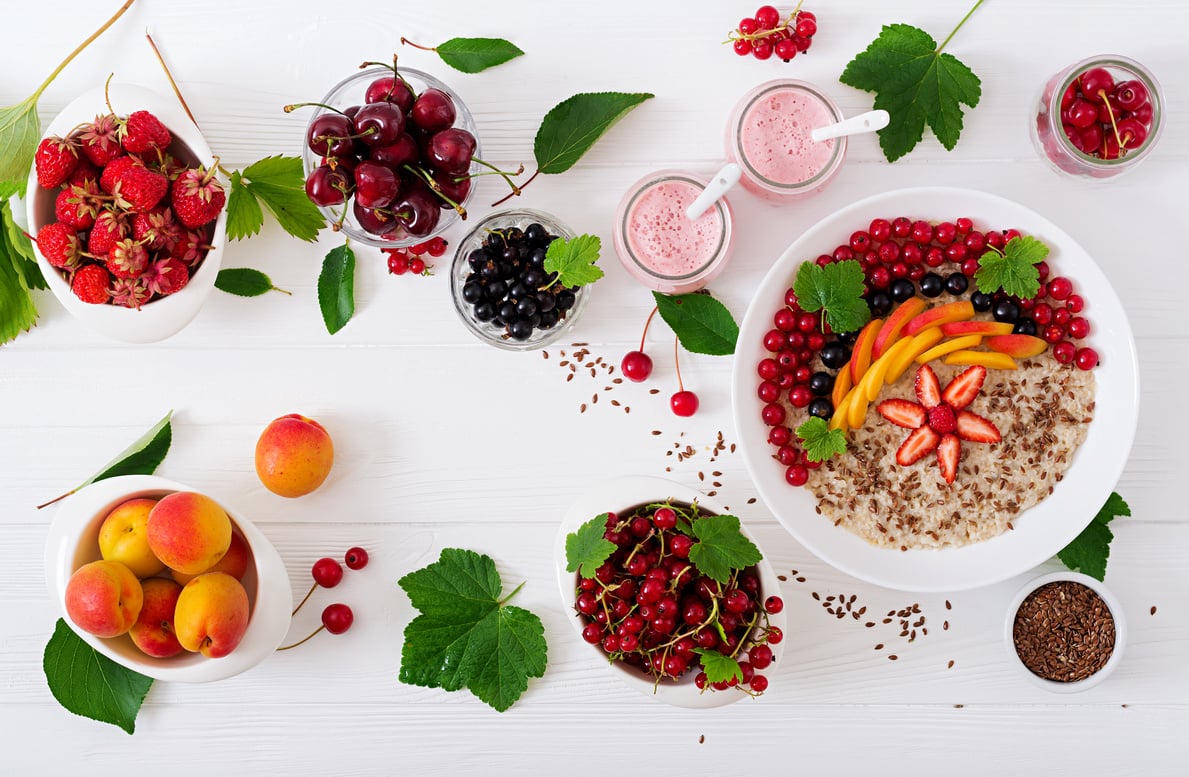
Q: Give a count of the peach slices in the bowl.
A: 12